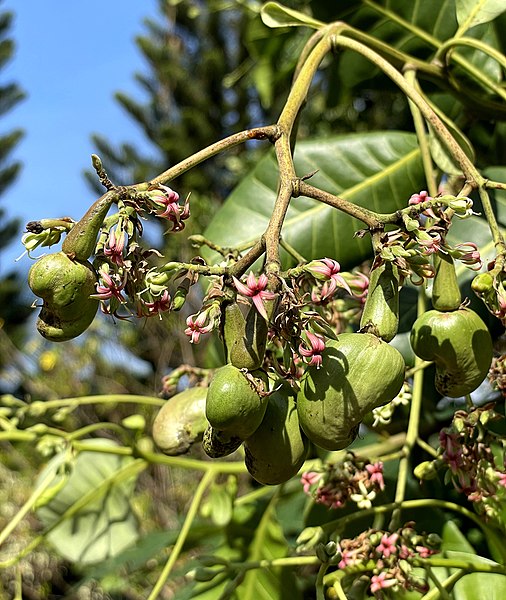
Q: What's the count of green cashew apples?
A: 6